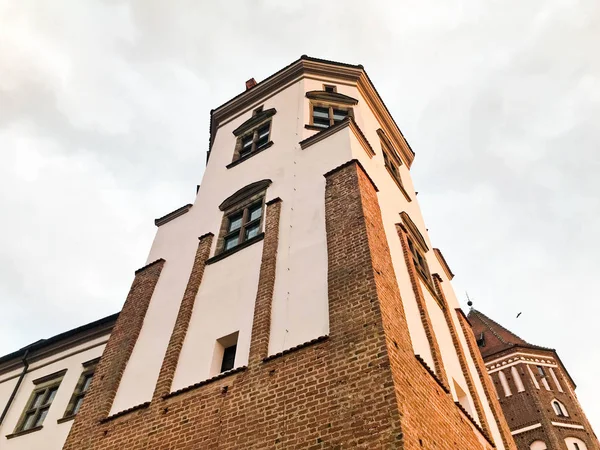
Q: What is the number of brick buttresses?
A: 7